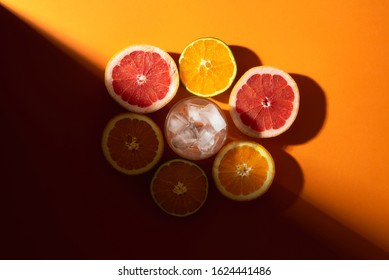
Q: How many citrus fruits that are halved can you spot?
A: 6